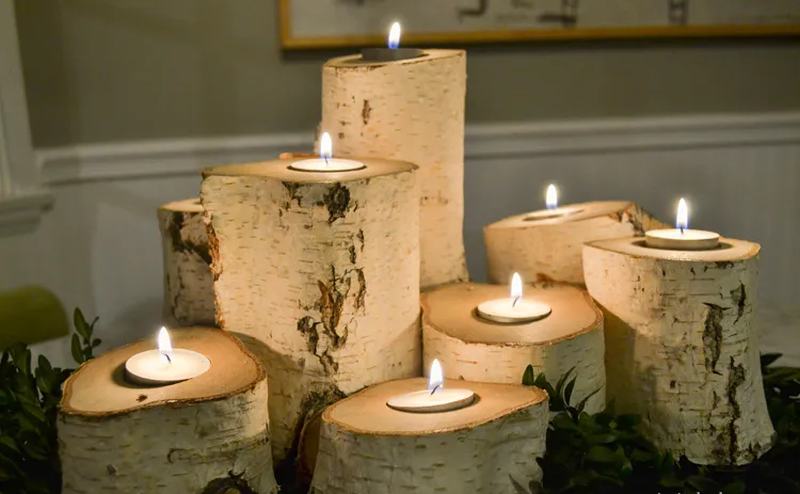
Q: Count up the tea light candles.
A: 7